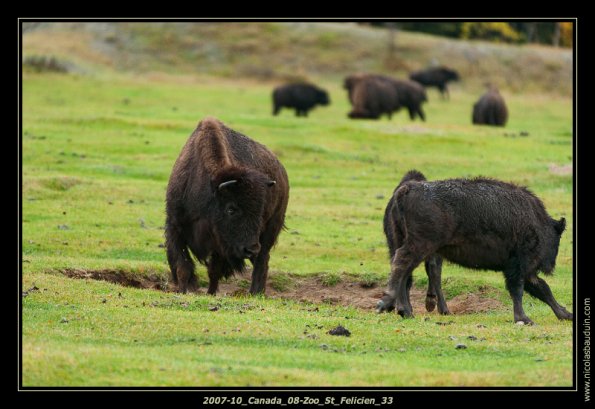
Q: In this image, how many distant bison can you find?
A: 5